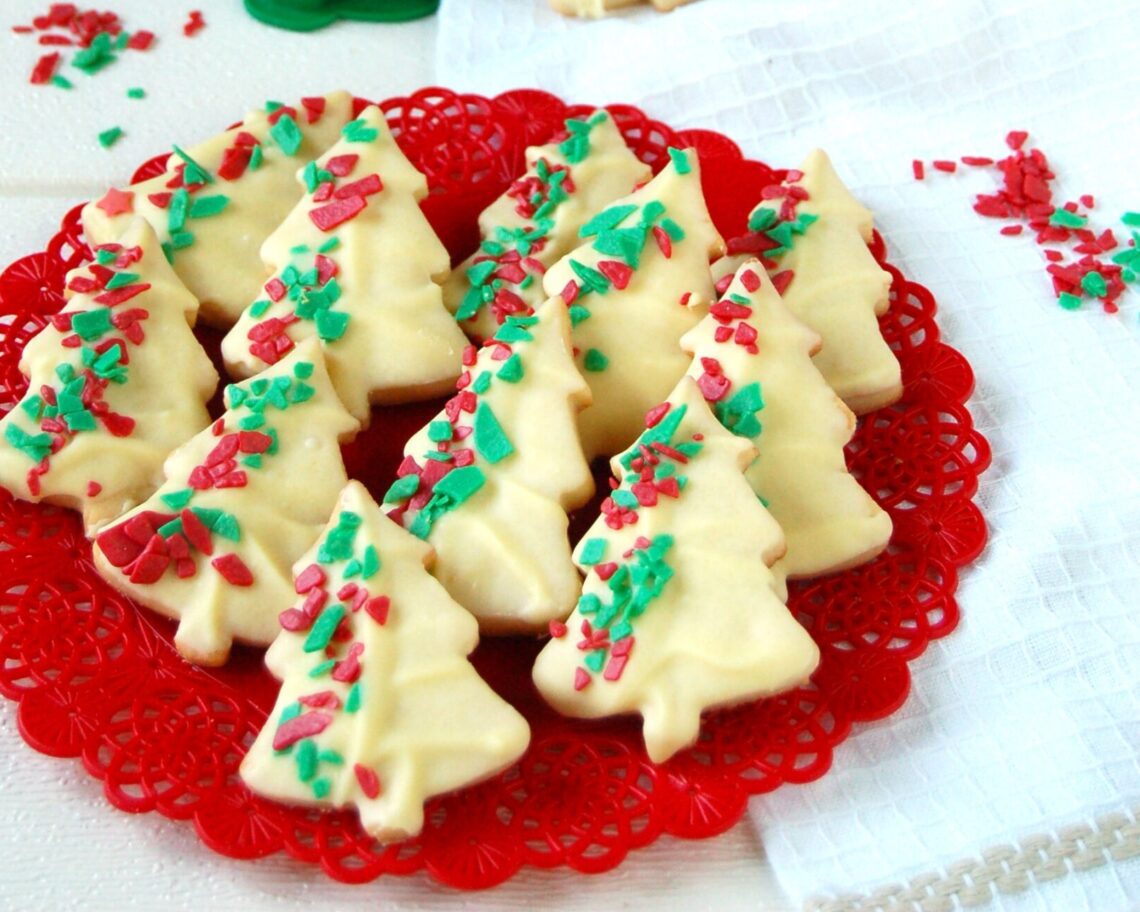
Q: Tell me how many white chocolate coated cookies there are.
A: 11